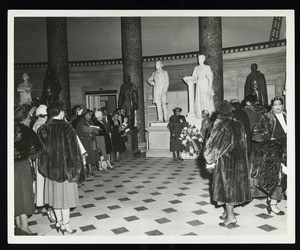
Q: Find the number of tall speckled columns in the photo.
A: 3